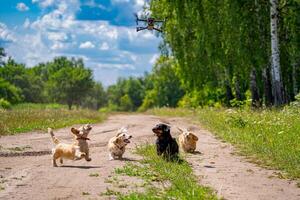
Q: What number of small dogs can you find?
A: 4